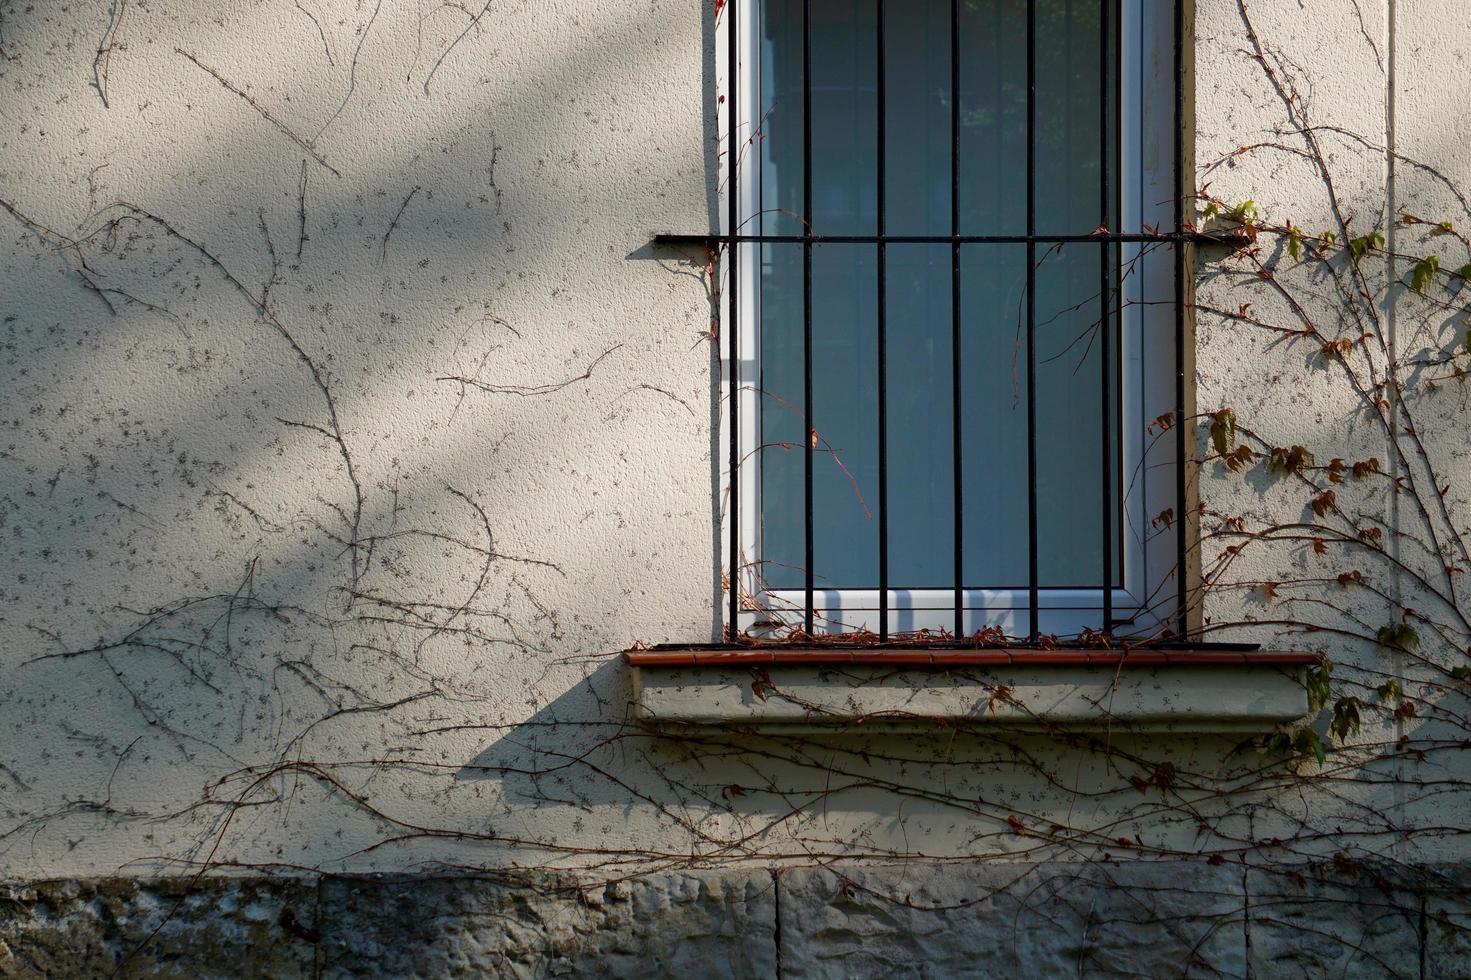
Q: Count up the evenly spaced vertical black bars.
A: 7